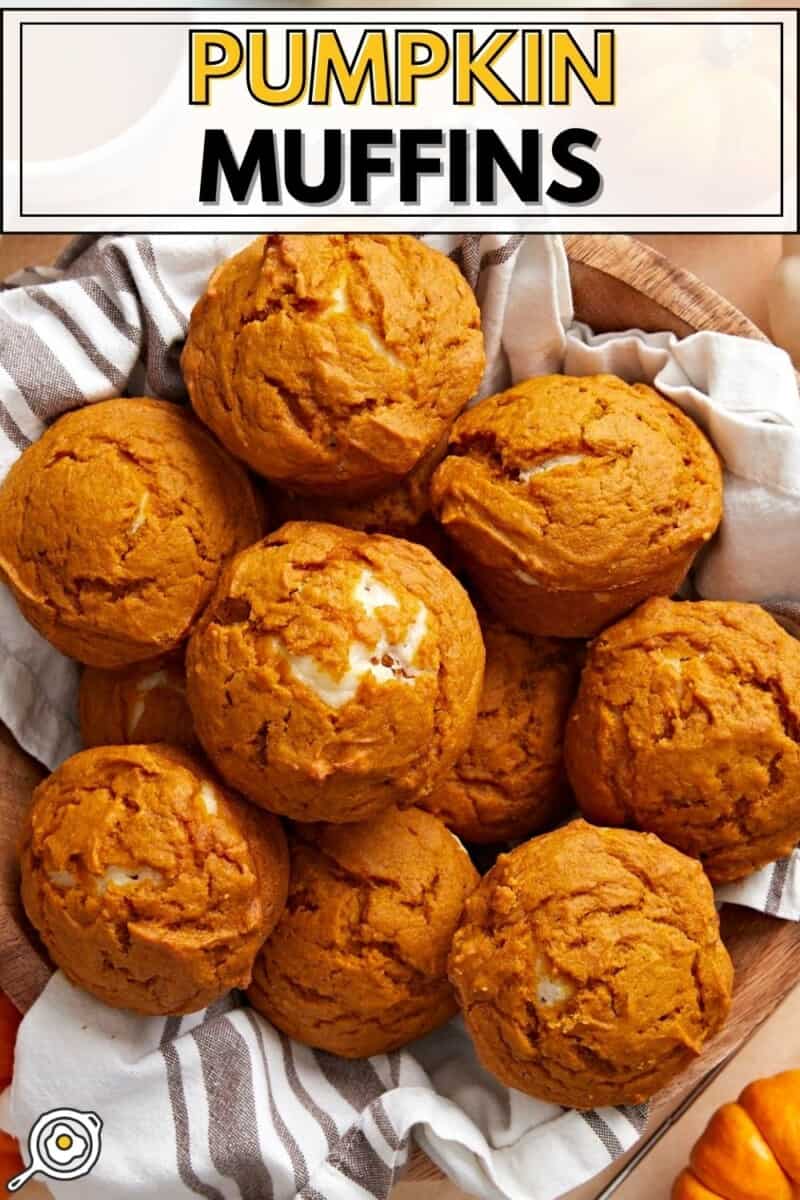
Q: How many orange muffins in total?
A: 11